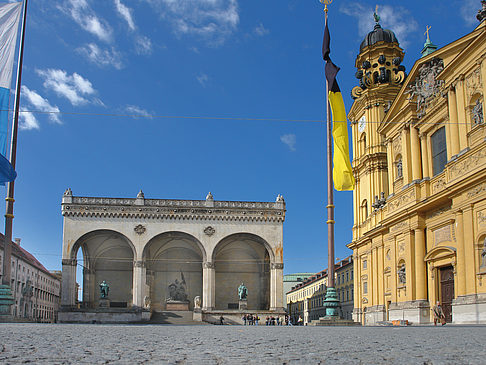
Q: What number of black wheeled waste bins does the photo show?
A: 0